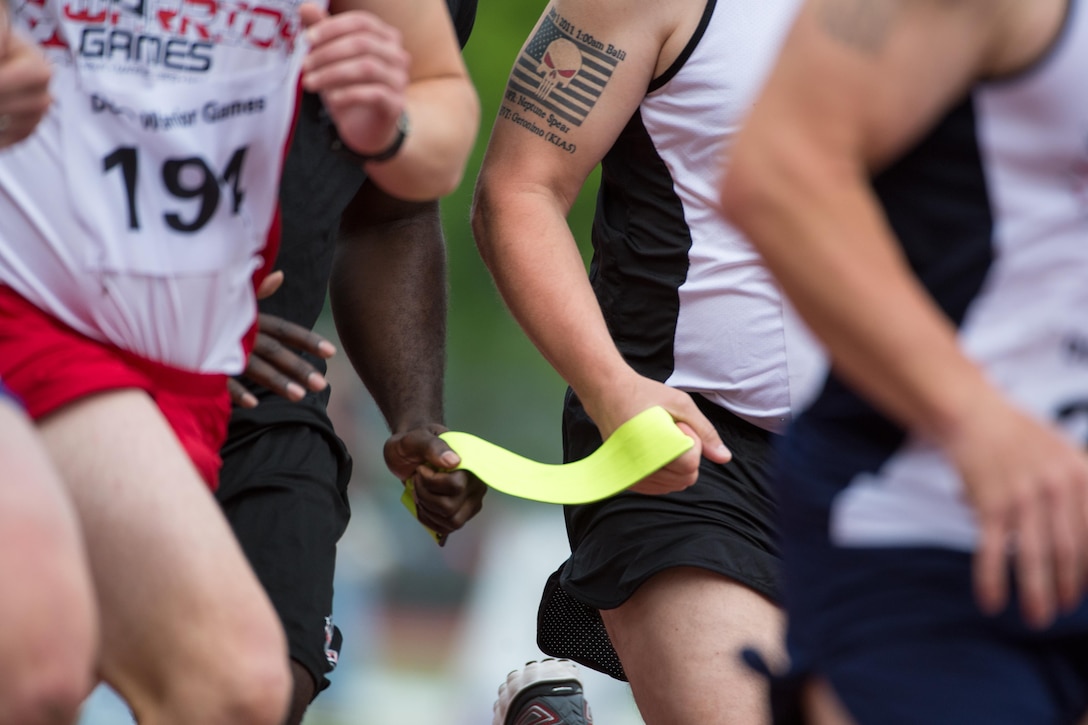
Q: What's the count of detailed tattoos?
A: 1